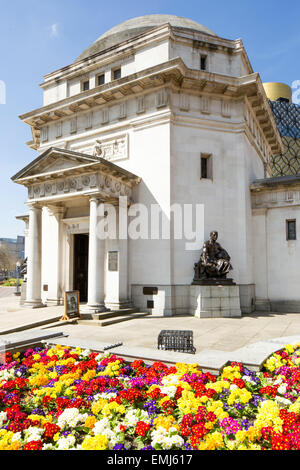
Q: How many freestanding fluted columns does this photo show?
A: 2